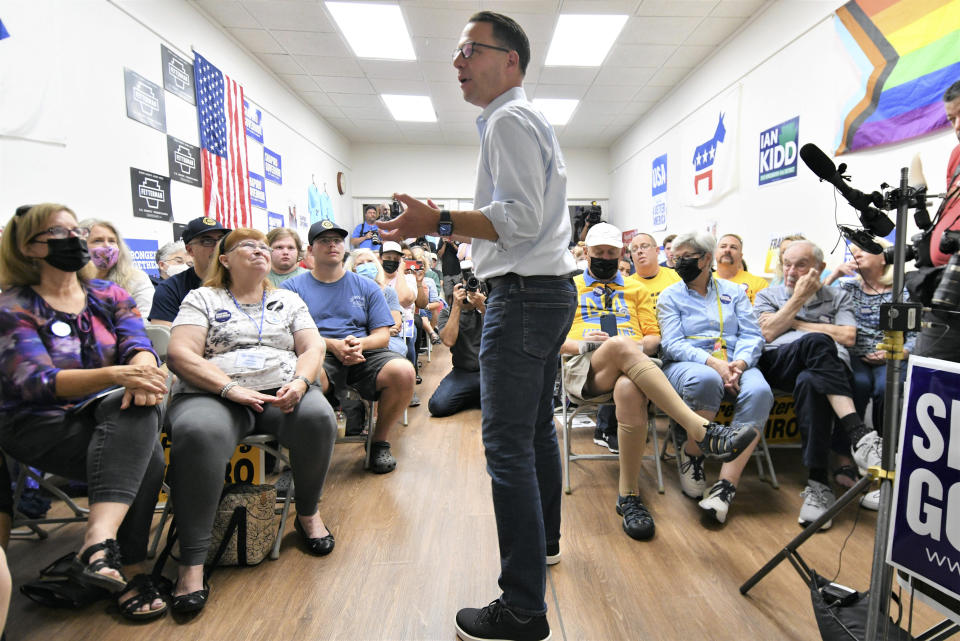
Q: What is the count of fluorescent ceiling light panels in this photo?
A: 4